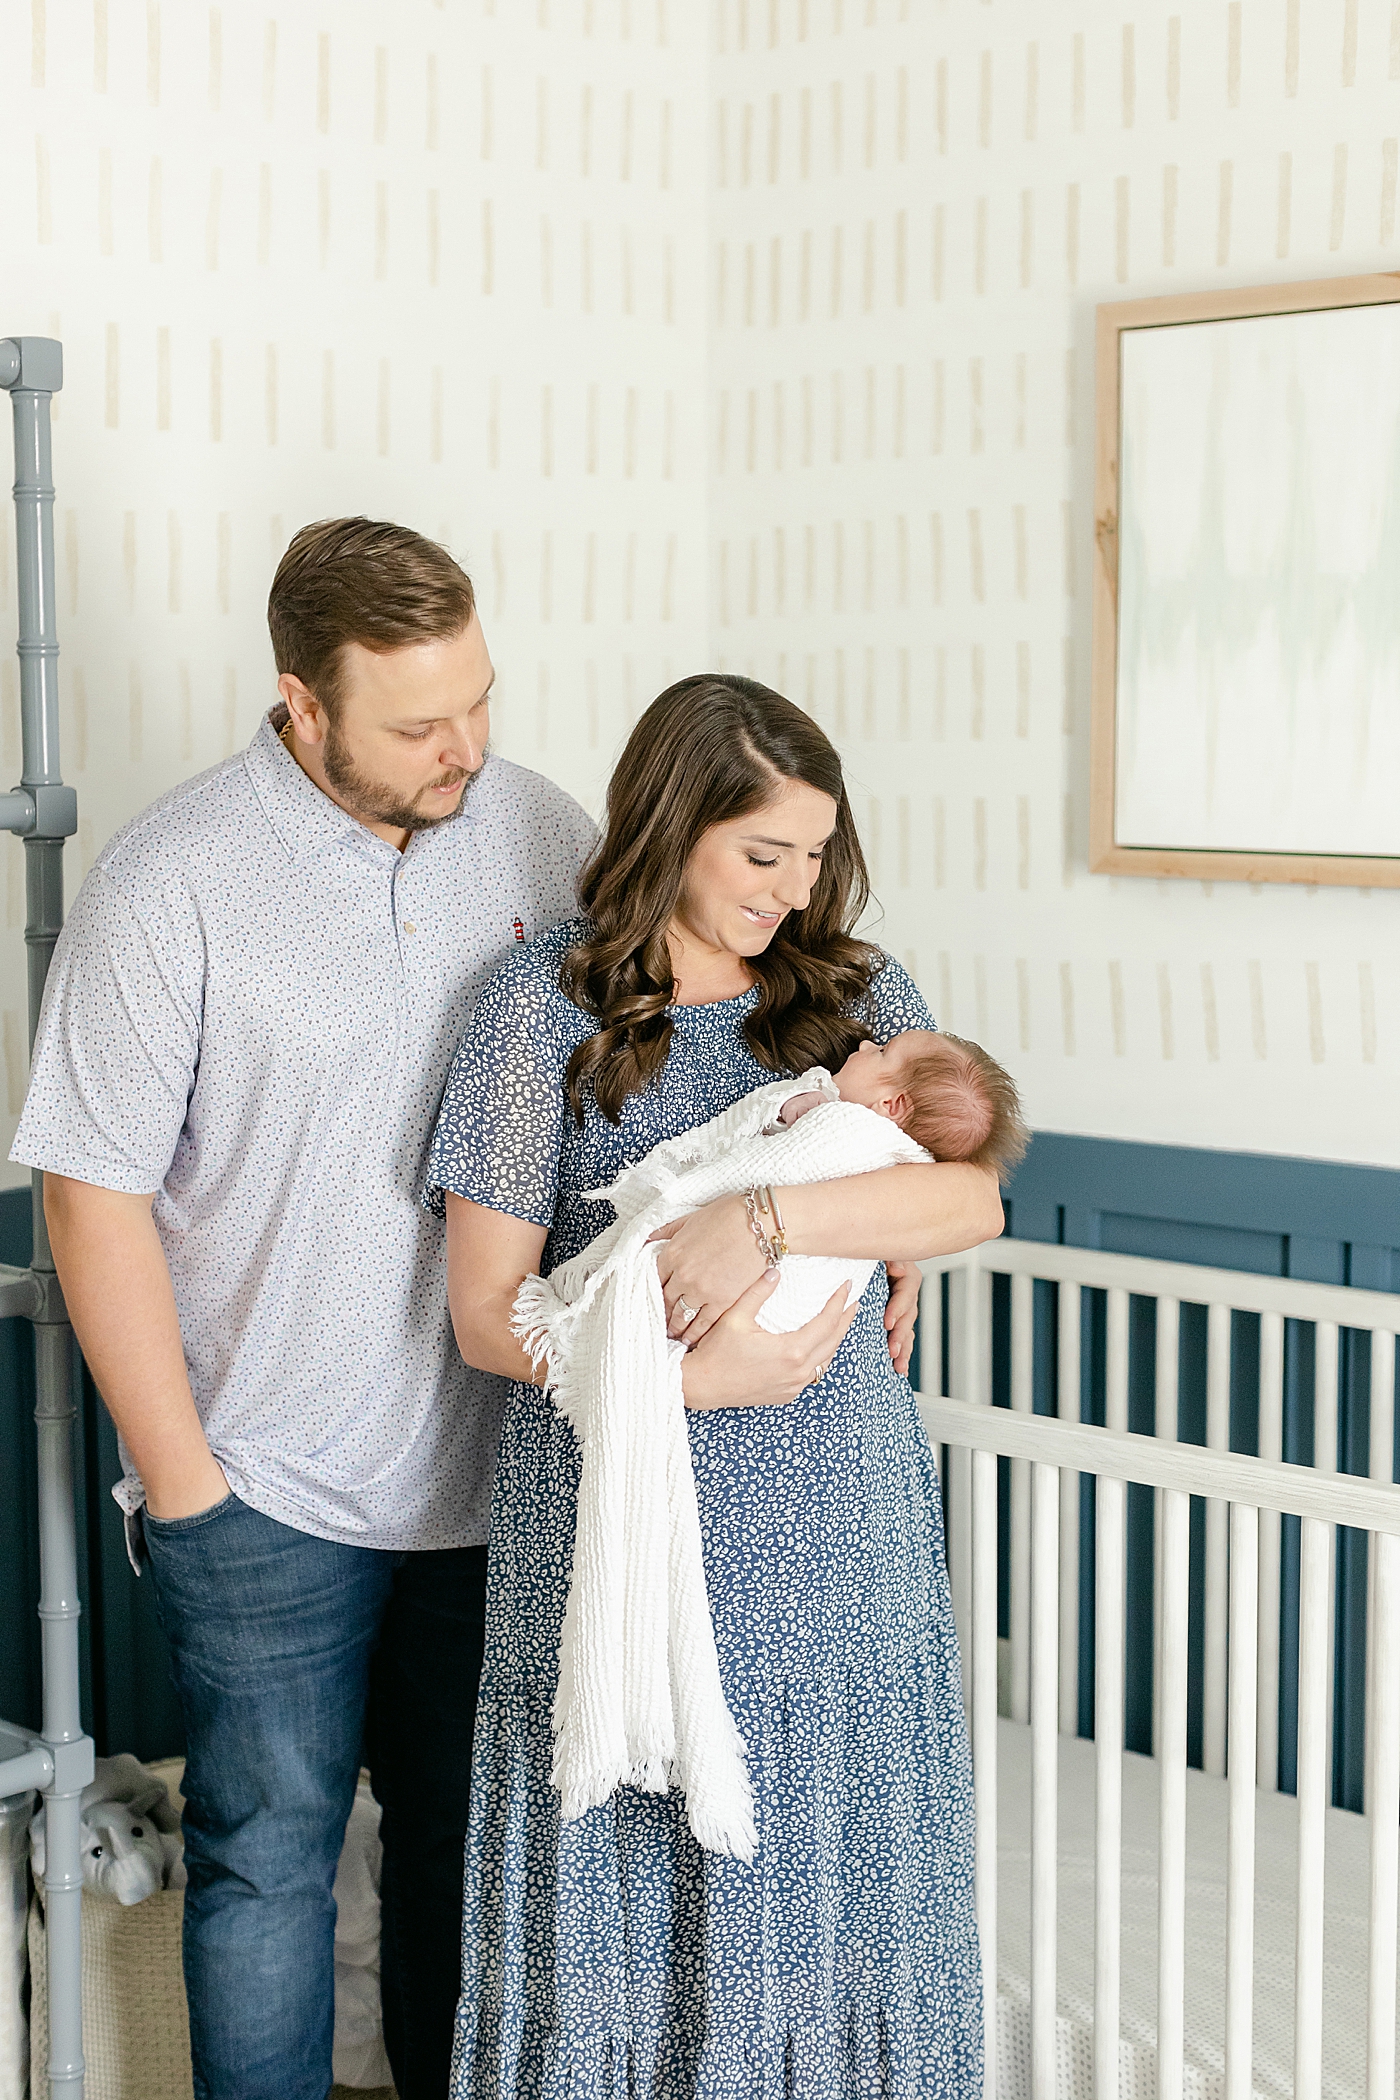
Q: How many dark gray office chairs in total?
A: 0